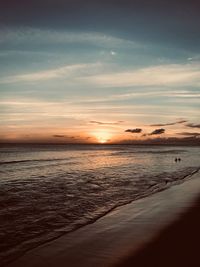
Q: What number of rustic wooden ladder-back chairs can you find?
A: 0